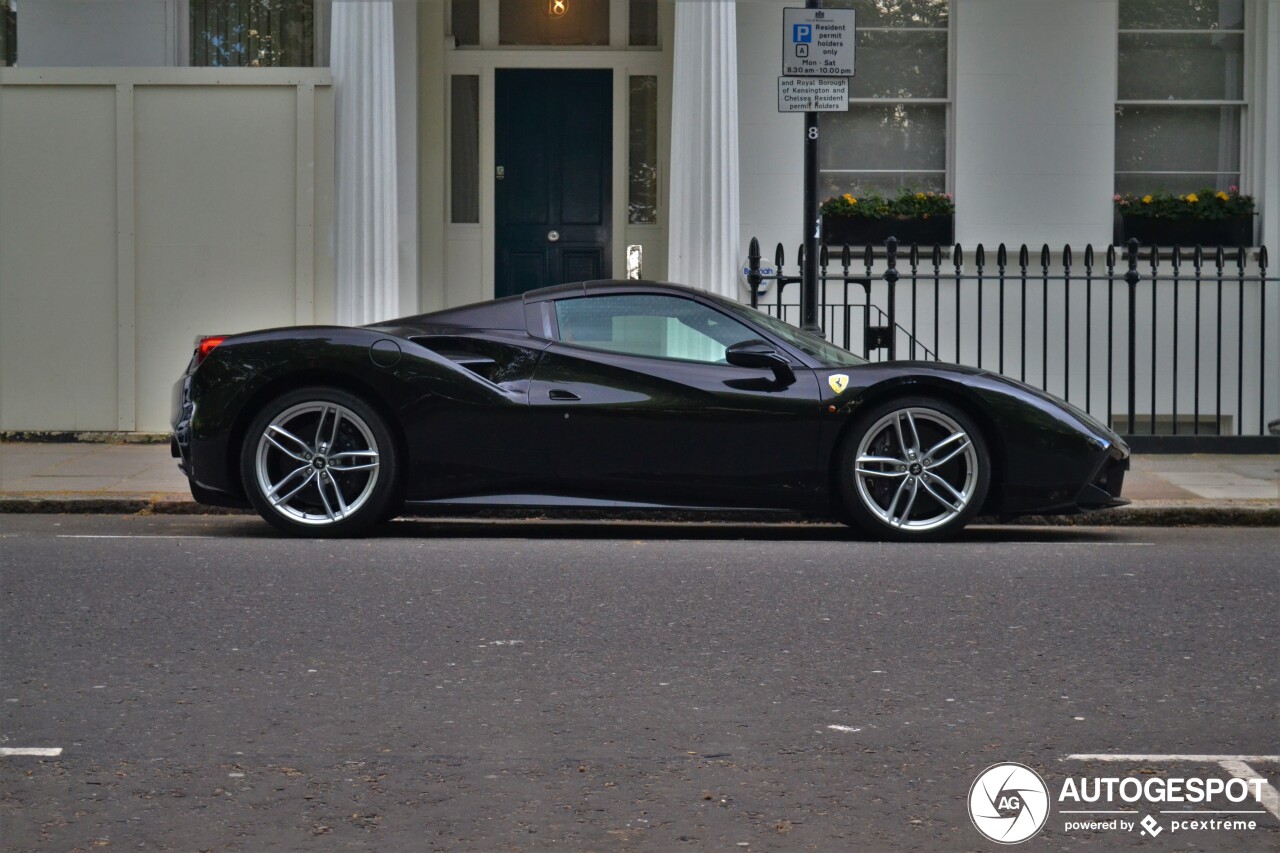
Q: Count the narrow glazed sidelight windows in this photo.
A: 2